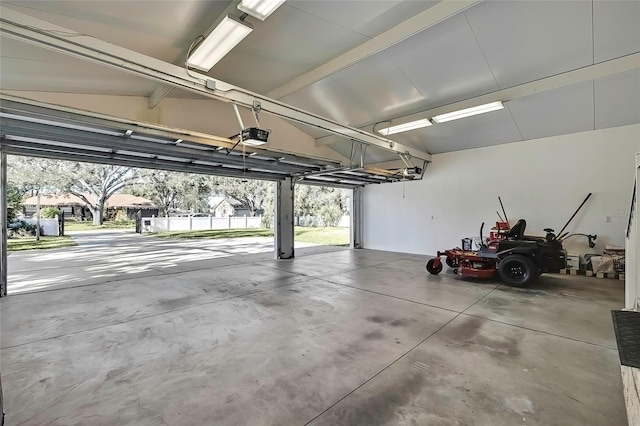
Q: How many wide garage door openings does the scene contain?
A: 2